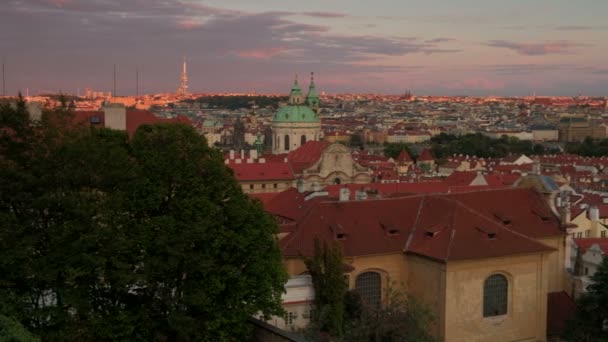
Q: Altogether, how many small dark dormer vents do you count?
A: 6